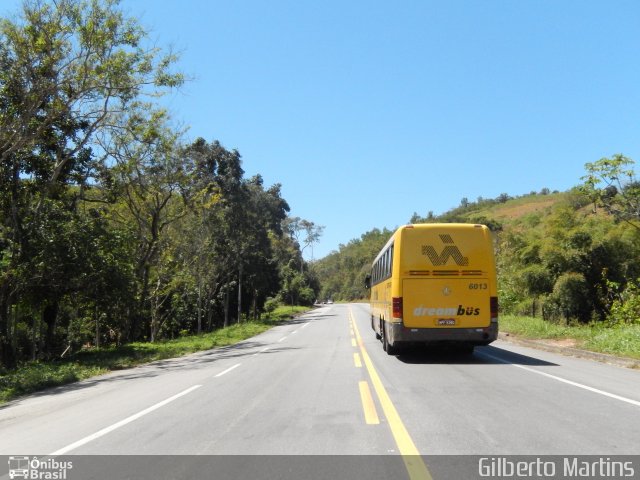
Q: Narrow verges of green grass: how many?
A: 2